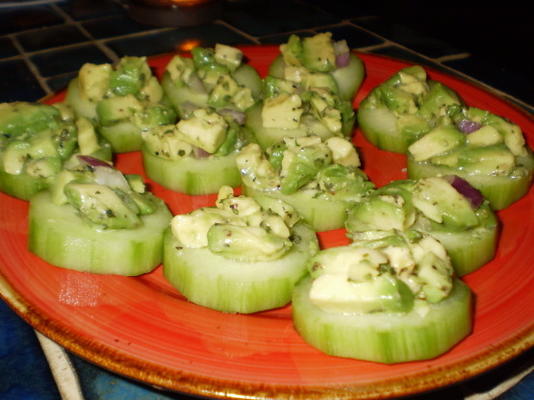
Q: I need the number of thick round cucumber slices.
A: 13